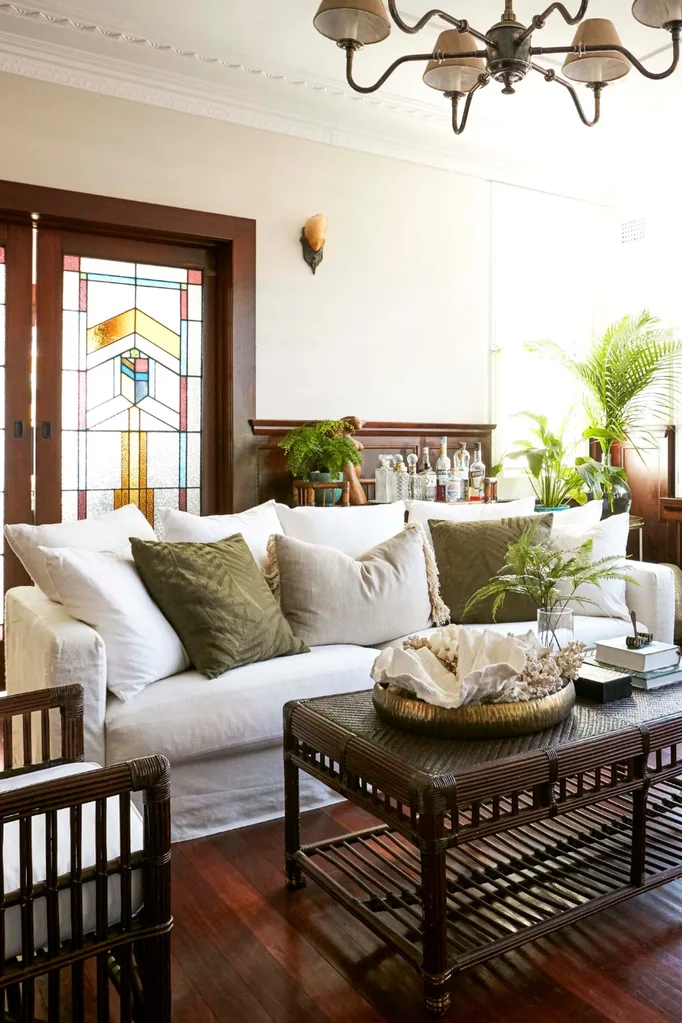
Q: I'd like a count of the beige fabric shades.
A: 4